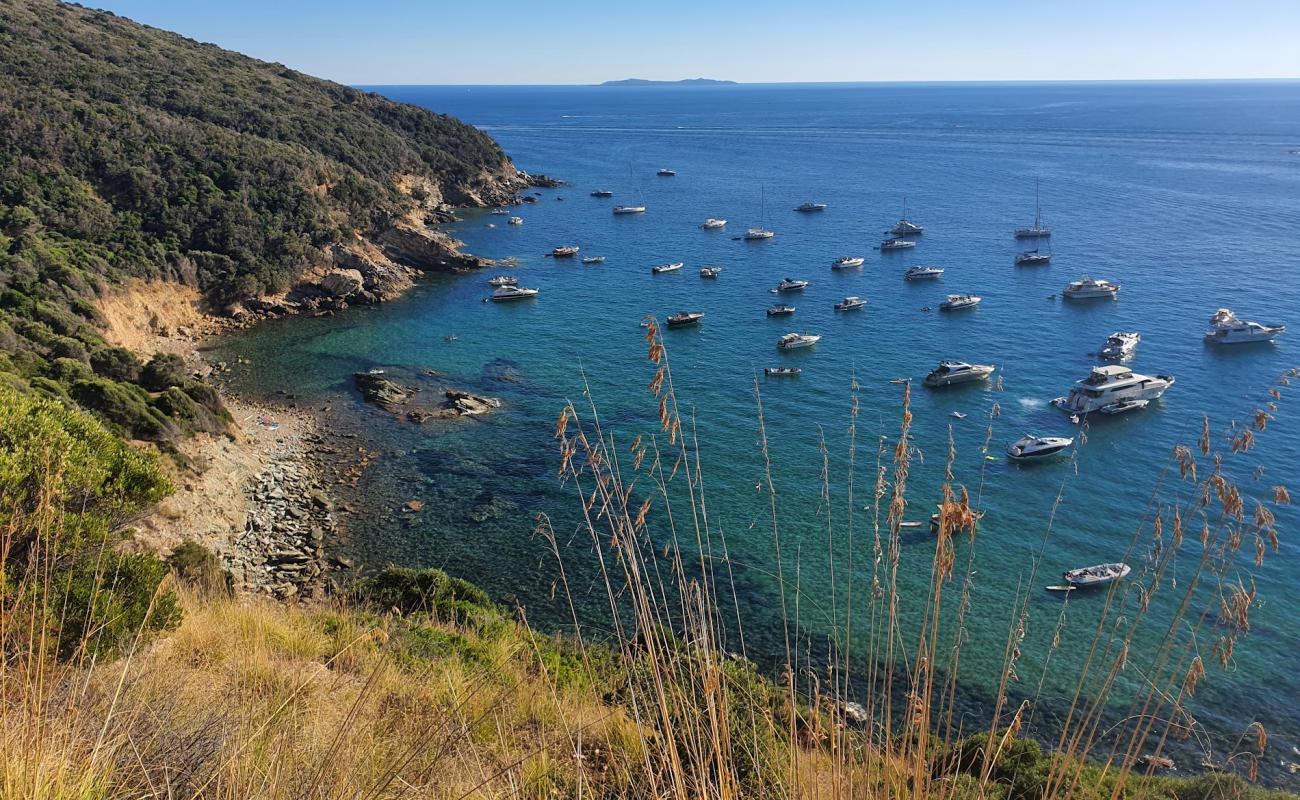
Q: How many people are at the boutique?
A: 0